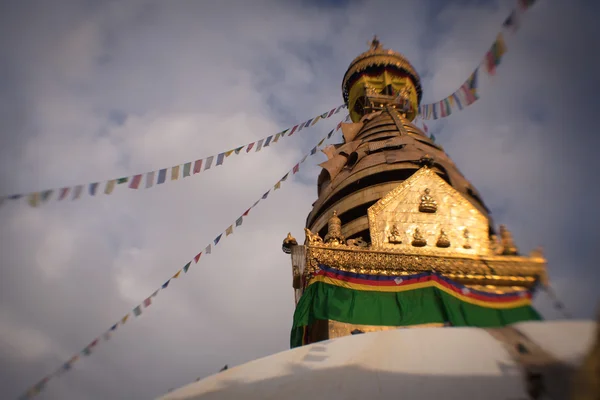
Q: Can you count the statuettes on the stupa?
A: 5